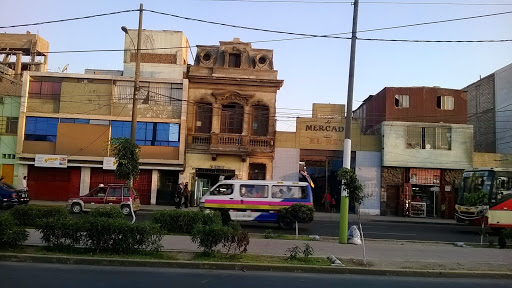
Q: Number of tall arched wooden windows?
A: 3